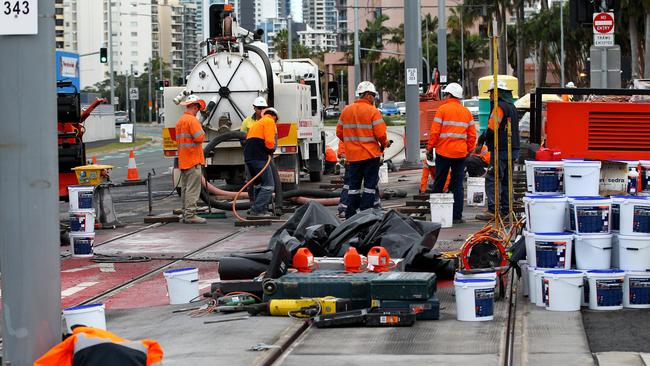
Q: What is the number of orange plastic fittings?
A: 3